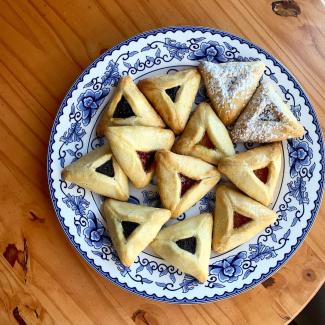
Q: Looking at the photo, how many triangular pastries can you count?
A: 12